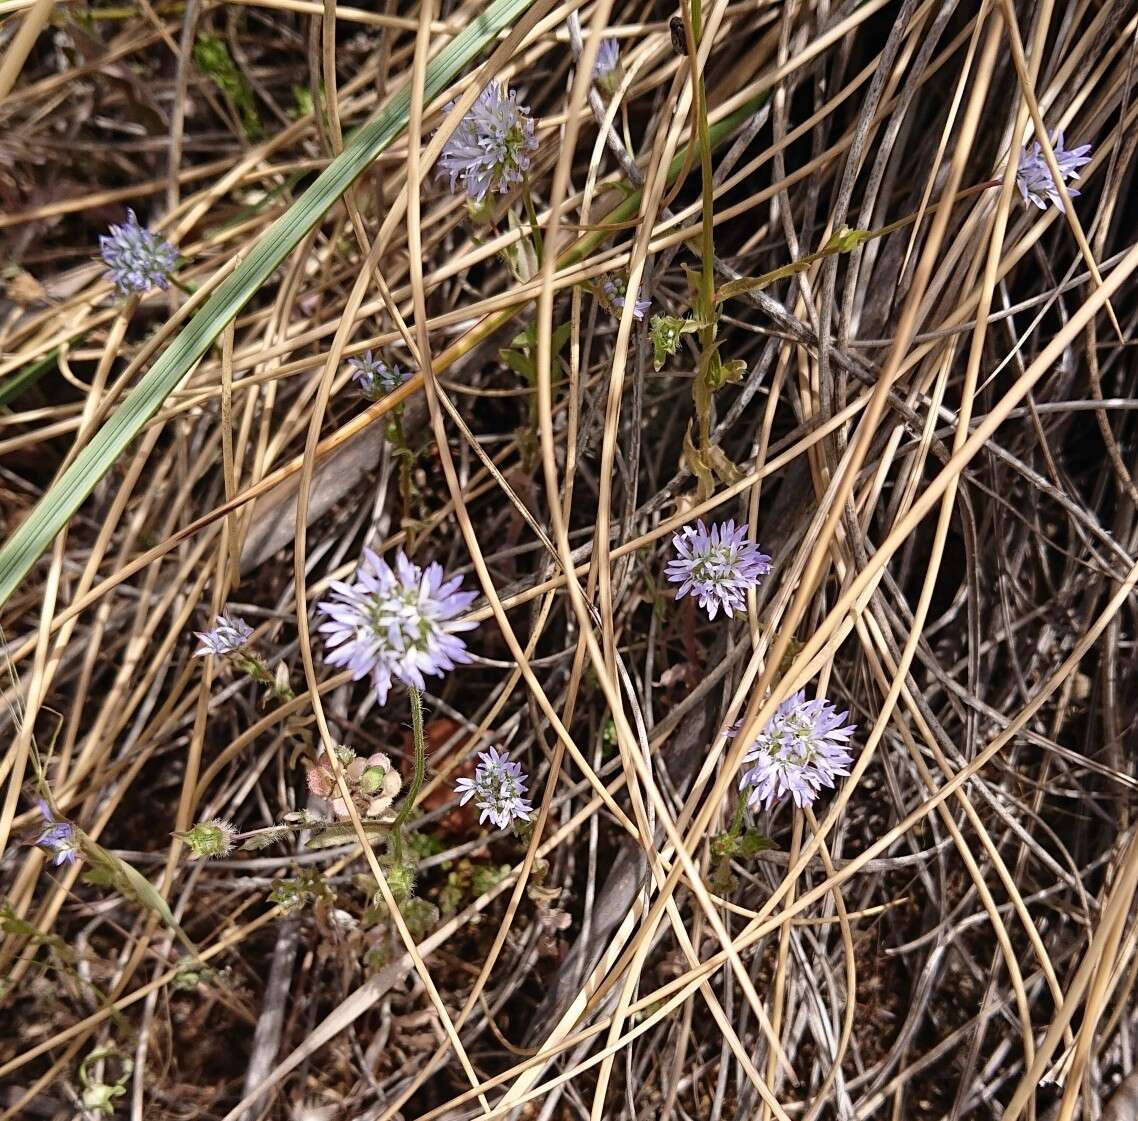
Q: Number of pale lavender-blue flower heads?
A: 12